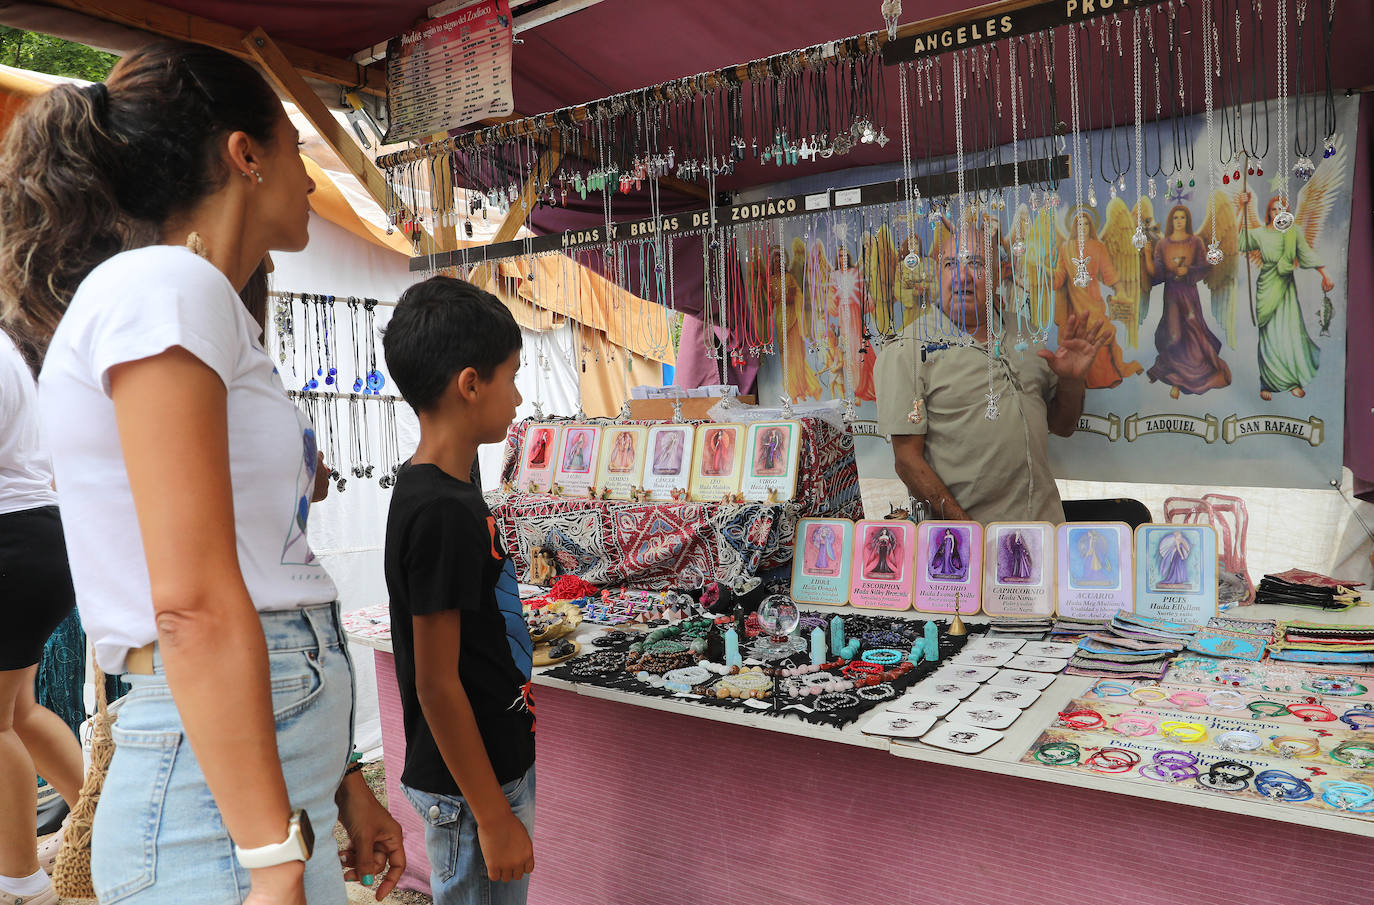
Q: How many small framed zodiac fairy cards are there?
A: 12